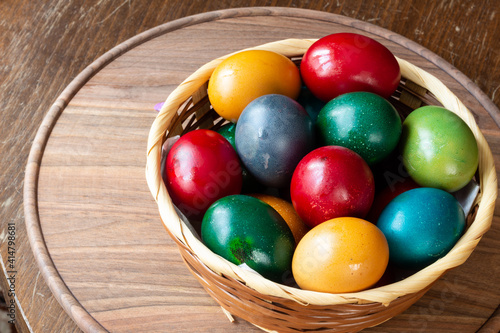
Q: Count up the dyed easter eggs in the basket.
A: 14